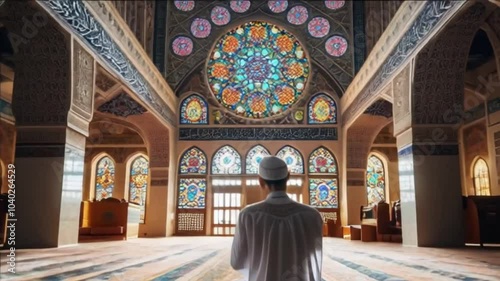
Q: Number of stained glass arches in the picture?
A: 11